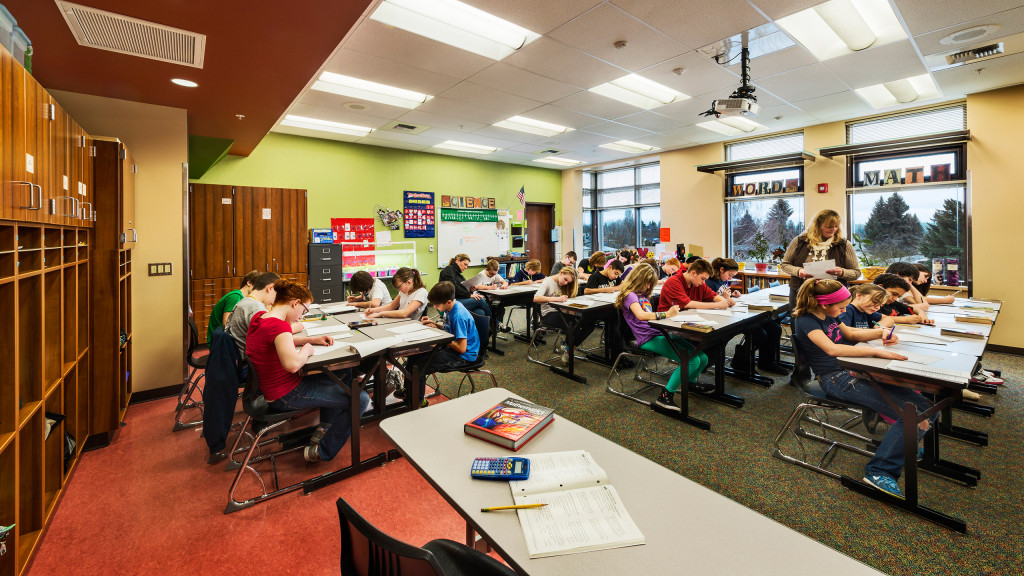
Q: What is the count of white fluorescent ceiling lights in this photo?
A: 11